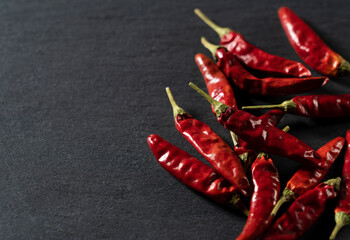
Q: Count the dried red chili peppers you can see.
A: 13